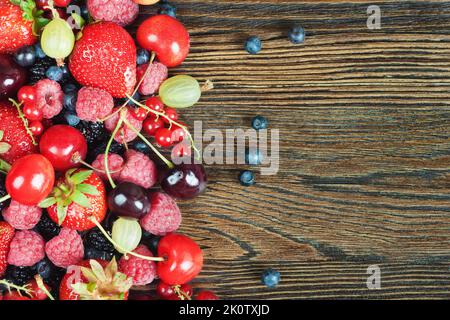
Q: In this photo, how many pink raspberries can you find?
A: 12